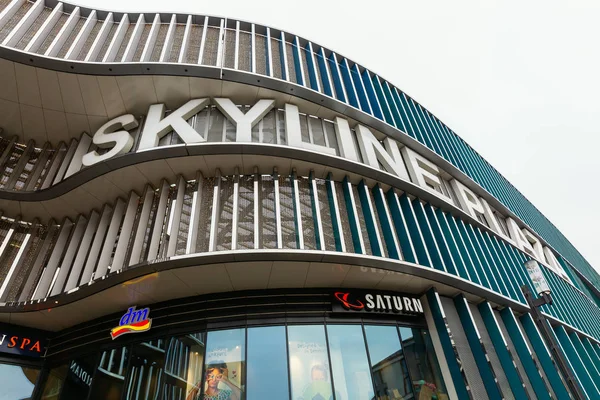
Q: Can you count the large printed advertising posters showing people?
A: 2